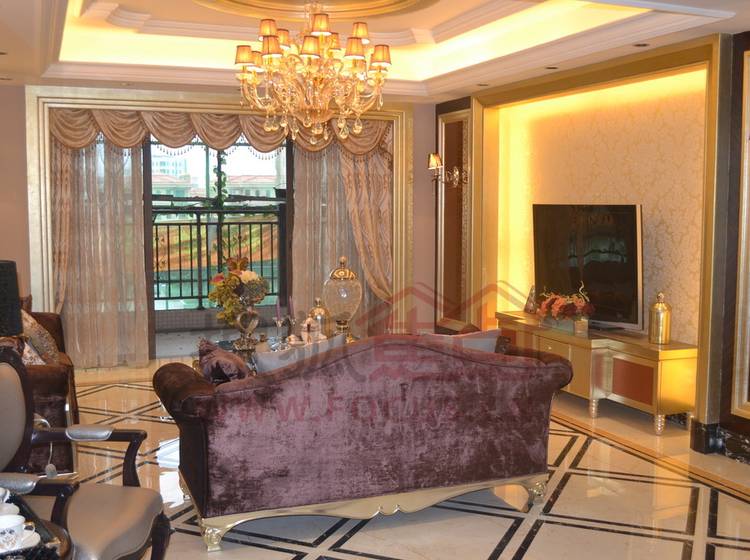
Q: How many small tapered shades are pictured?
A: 14